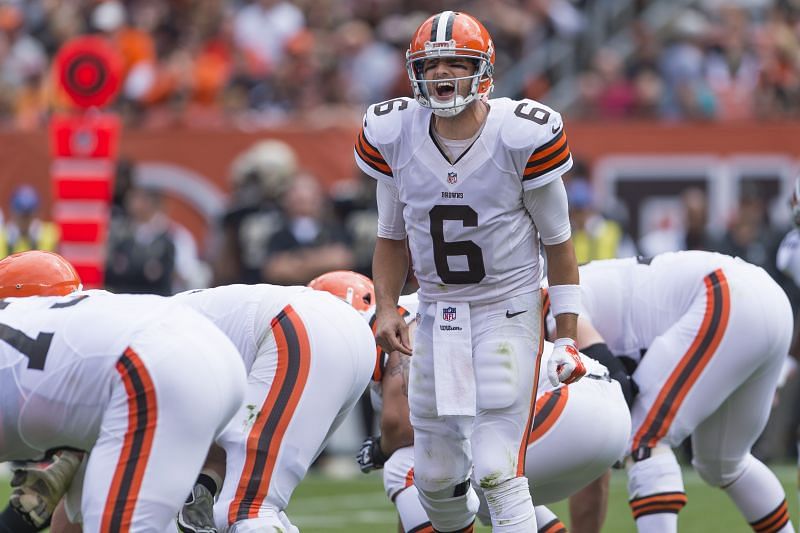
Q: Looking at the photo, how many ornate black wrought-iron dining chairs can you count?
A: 0